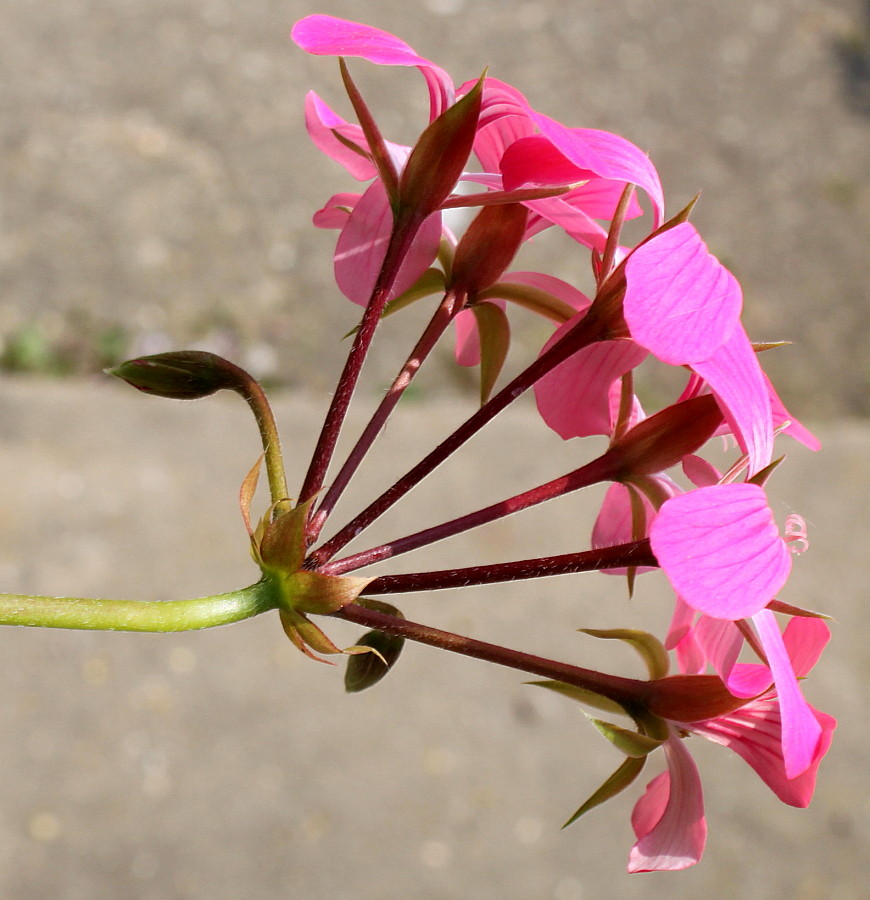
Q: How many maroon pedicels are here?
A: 6